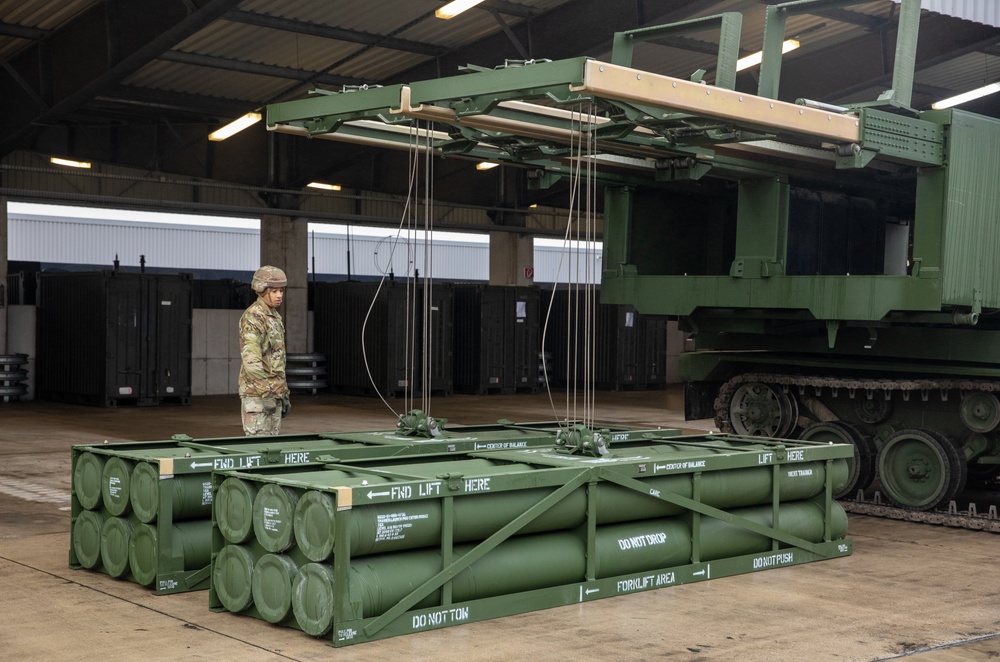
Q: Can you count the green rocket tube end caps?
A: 12